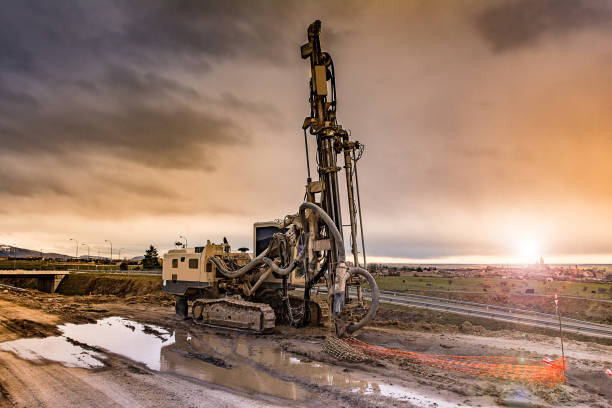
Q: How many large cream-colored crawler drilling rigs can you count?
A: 1